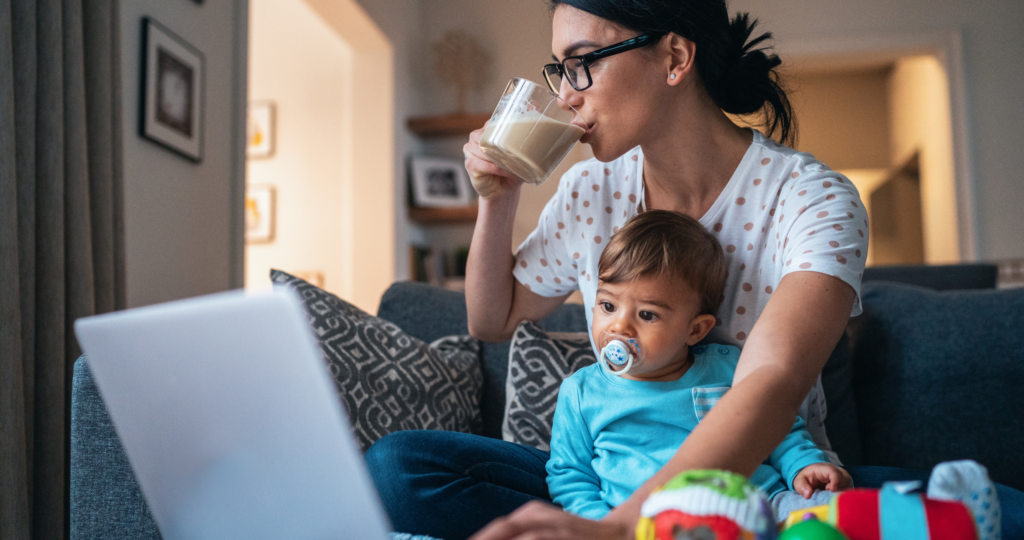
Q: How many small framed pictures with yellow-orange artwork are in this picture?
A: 2